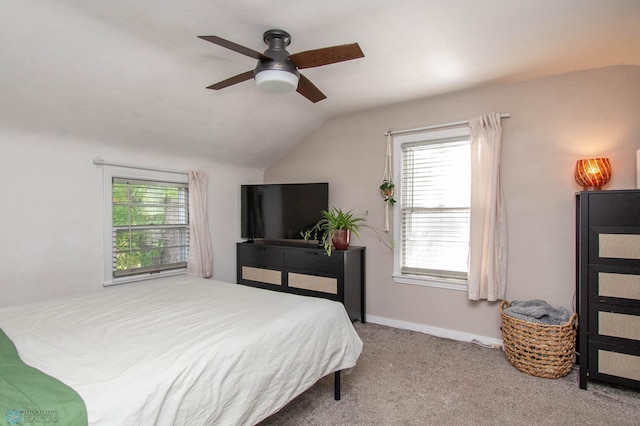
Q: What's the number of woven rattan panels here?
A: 6